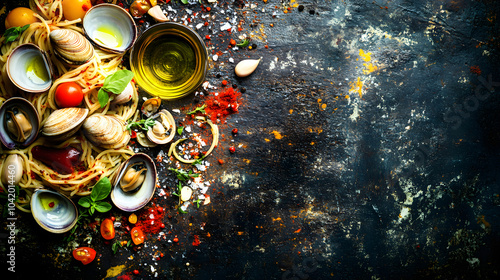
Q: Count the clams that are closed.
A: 3